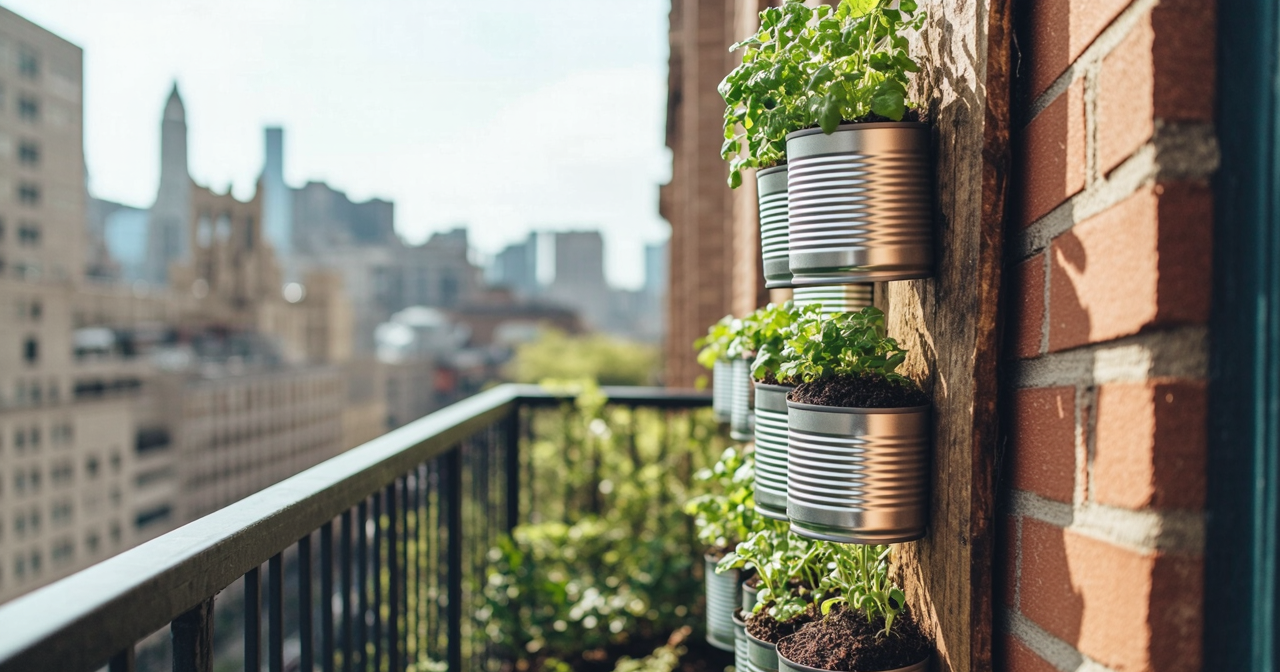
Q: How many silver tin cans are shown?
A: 12